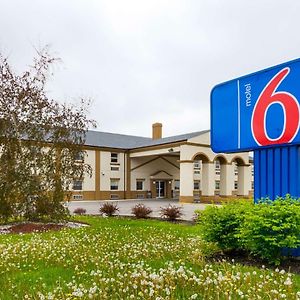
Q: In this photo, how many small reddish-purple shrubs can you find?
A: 4